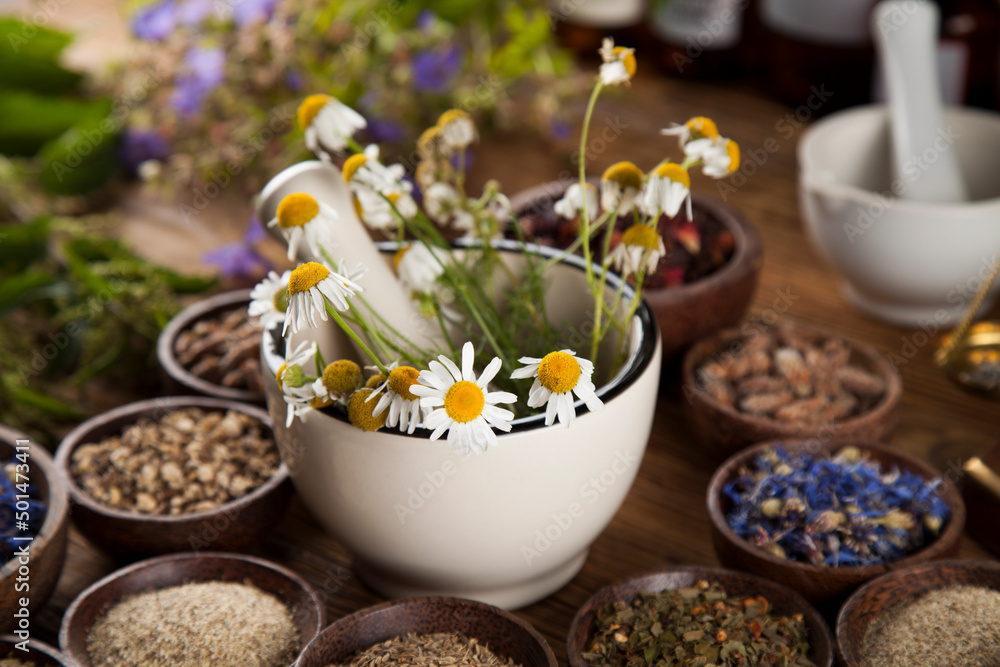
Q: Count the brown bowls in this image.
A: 11